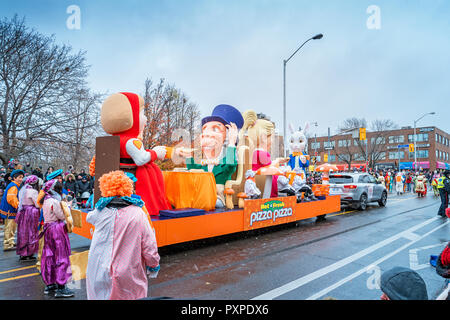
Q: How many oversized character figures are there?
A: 4